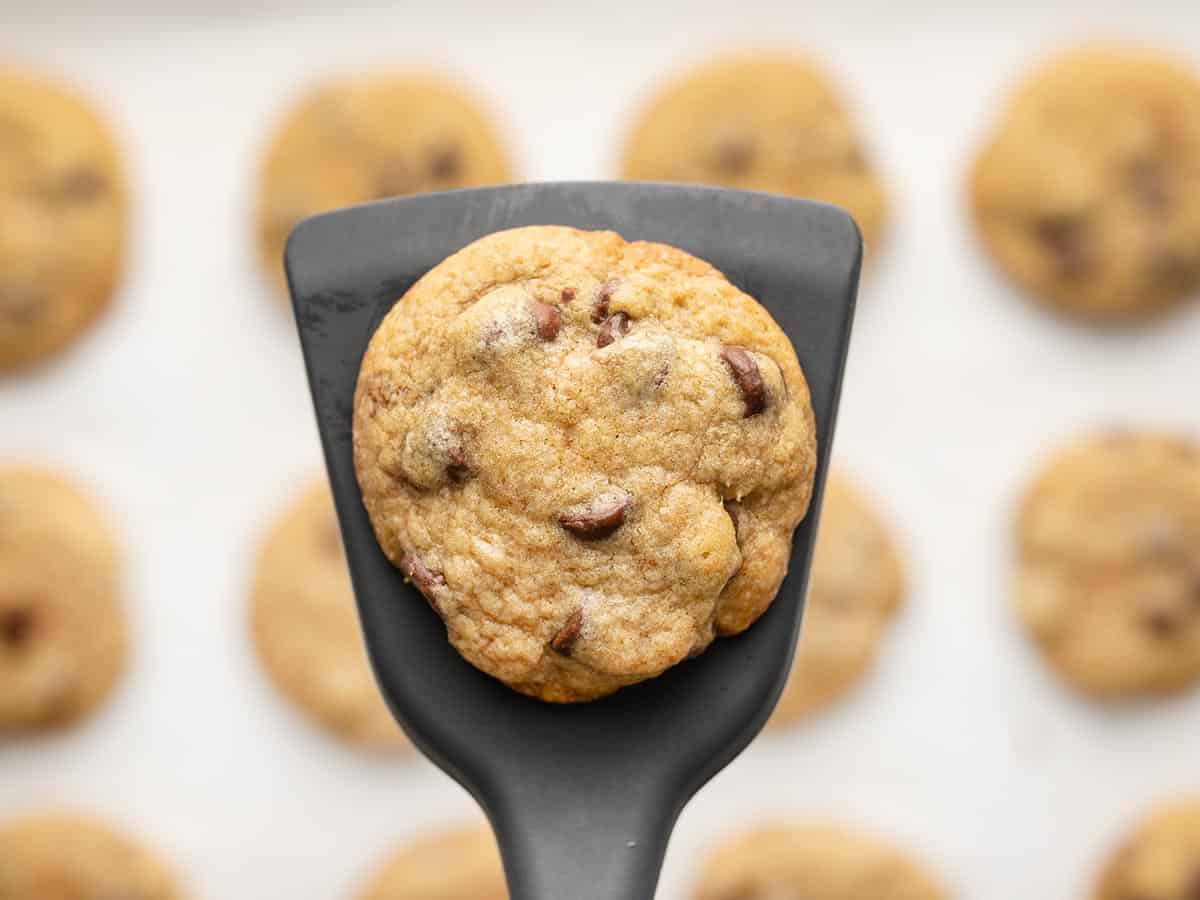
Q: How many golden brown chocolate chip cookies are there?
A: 13